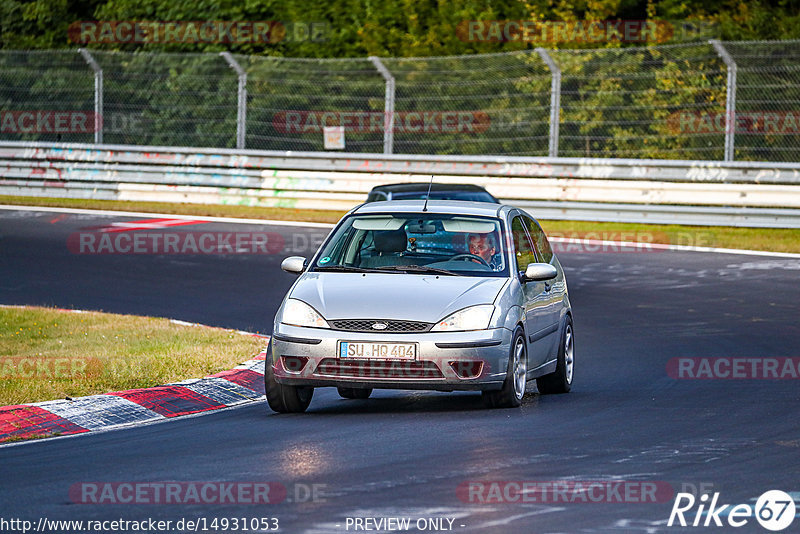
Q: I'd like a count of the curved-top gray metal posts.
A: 5